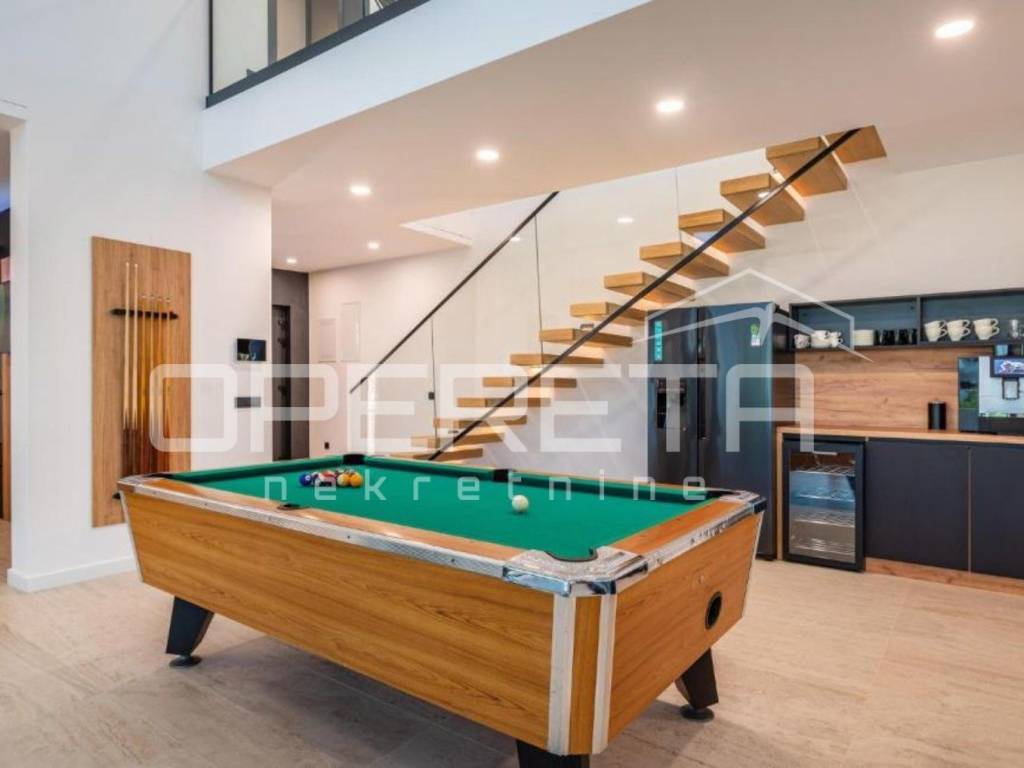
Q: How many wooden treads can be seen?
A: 14